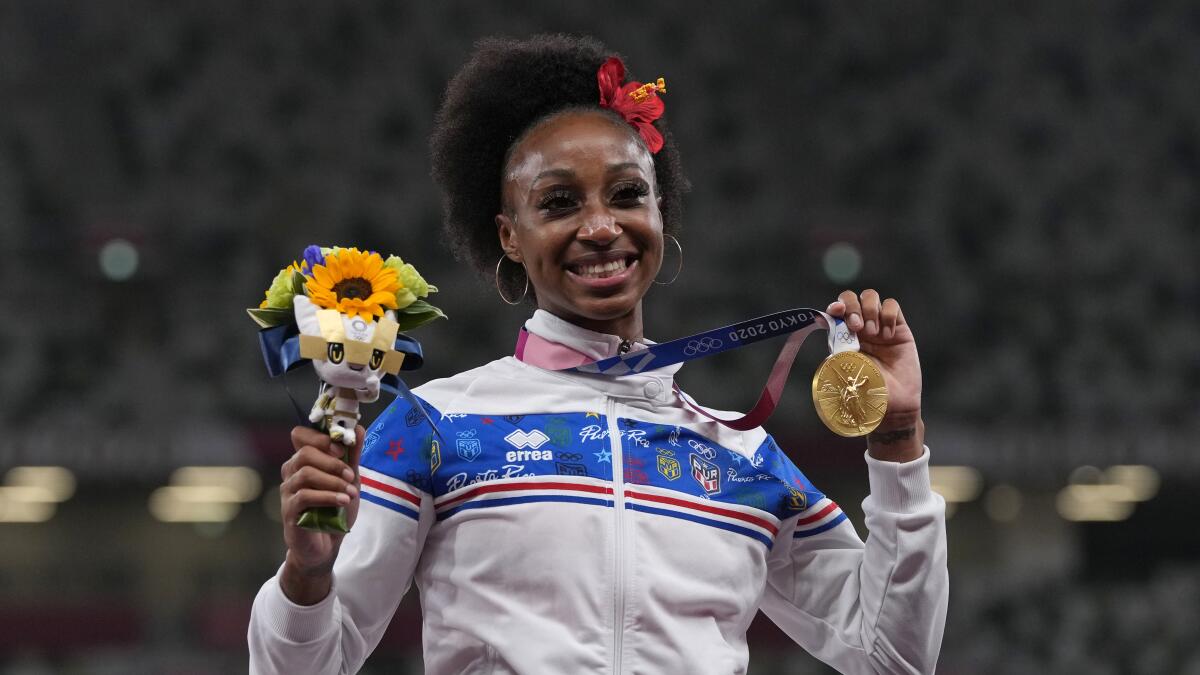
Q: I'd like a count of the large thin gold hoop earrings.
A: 2